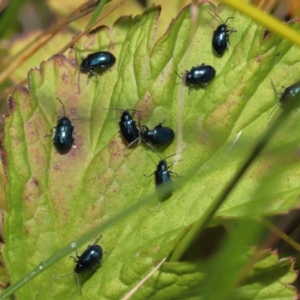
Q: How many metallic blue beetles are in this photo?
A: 9